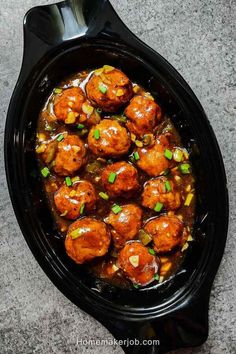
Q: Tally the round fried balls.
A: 13